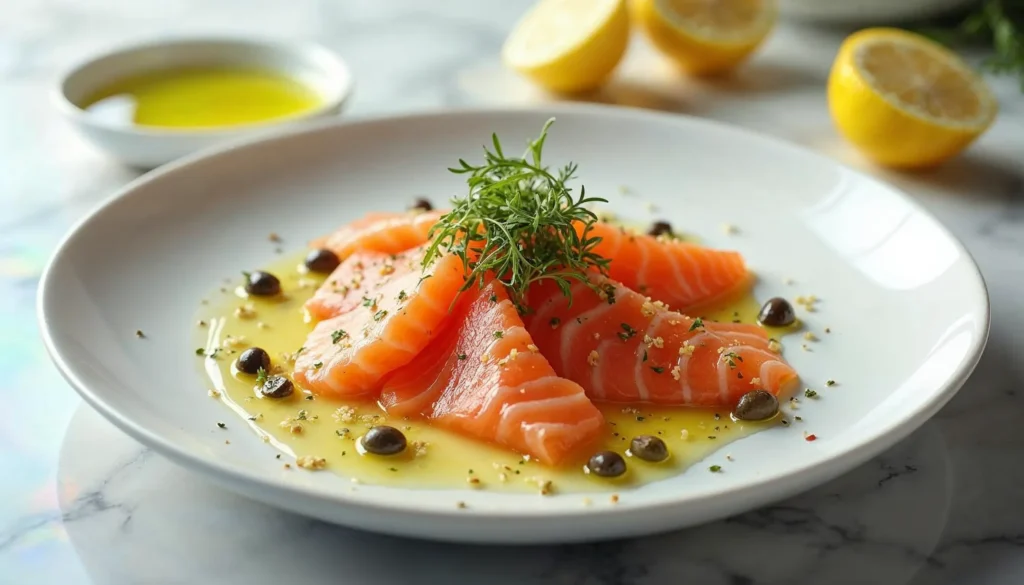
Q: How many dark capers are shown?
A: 11